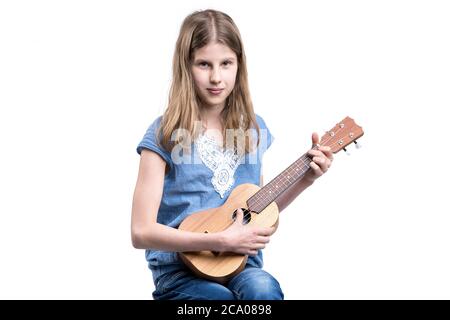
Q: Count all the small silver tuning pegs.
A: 4